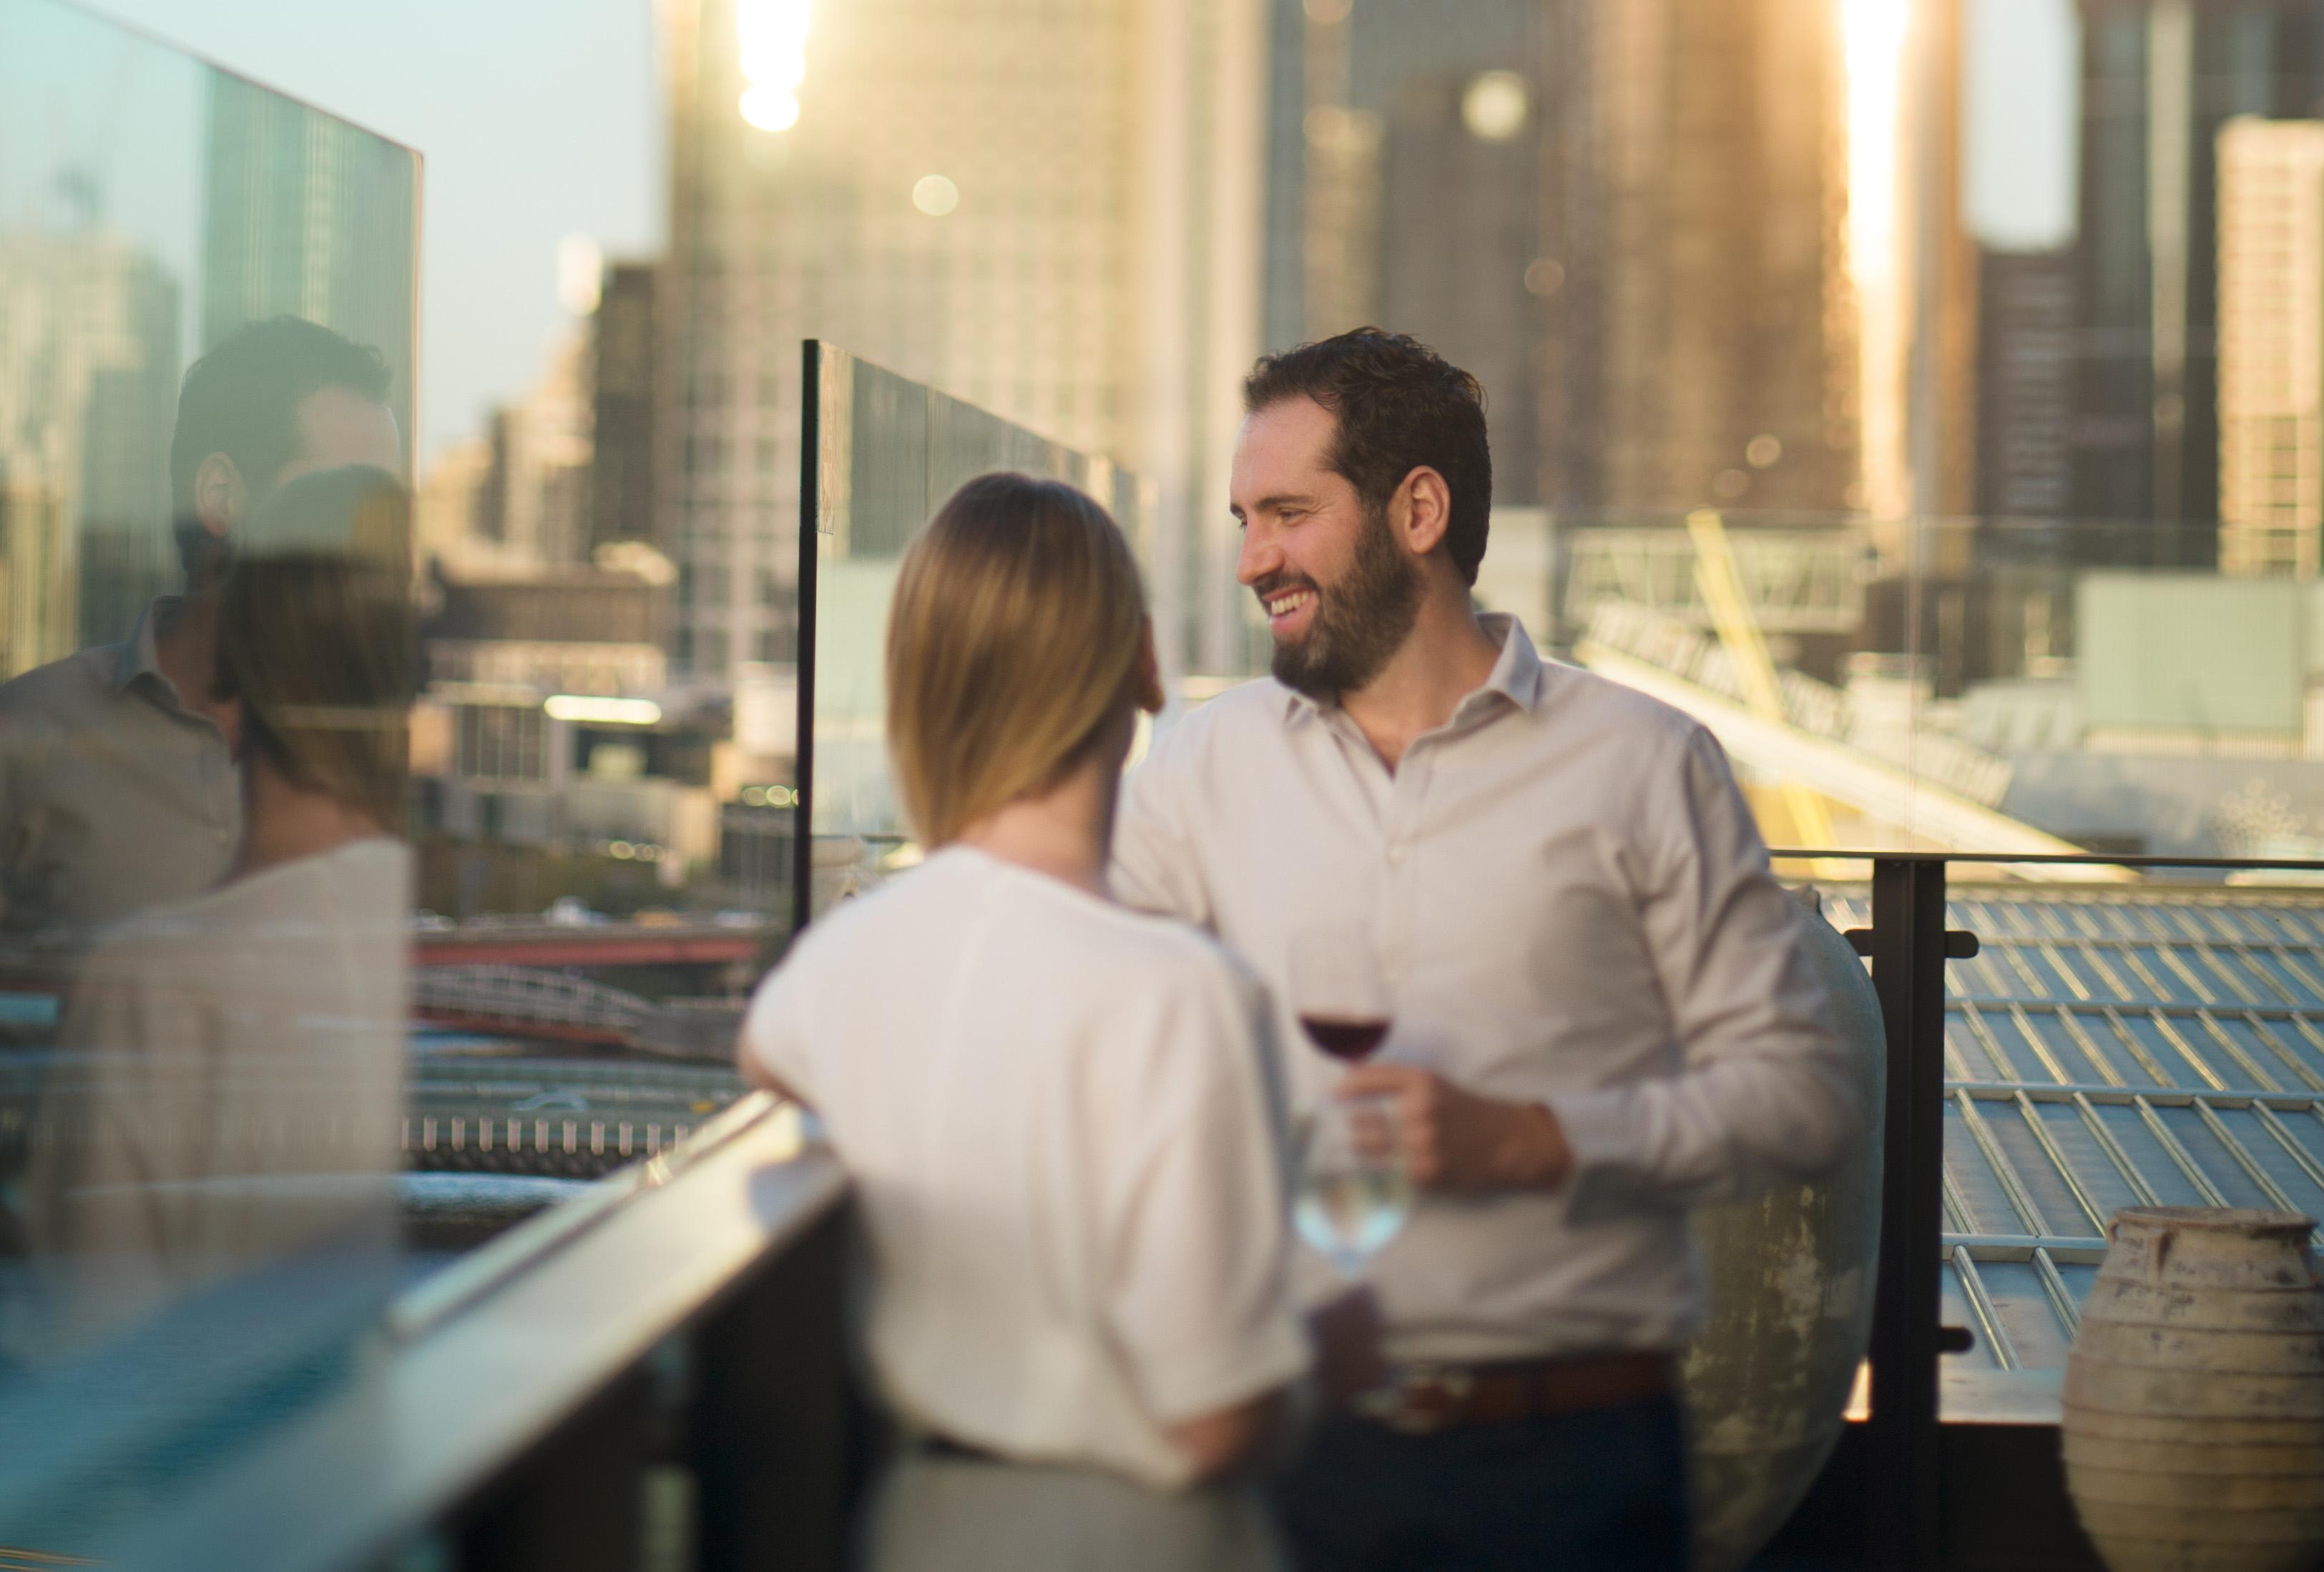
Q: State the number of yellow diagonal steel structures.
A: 1